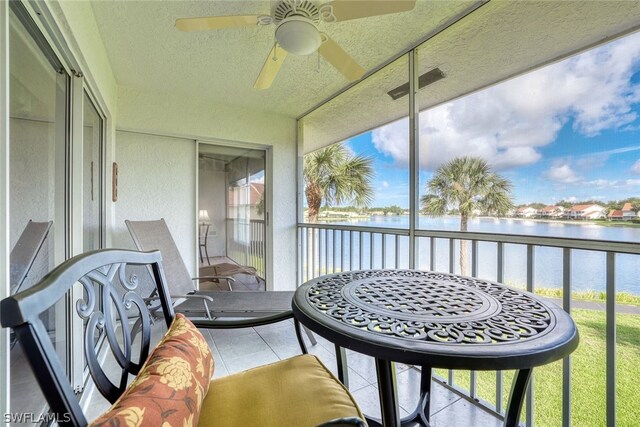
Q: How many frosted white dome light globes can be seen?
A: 1